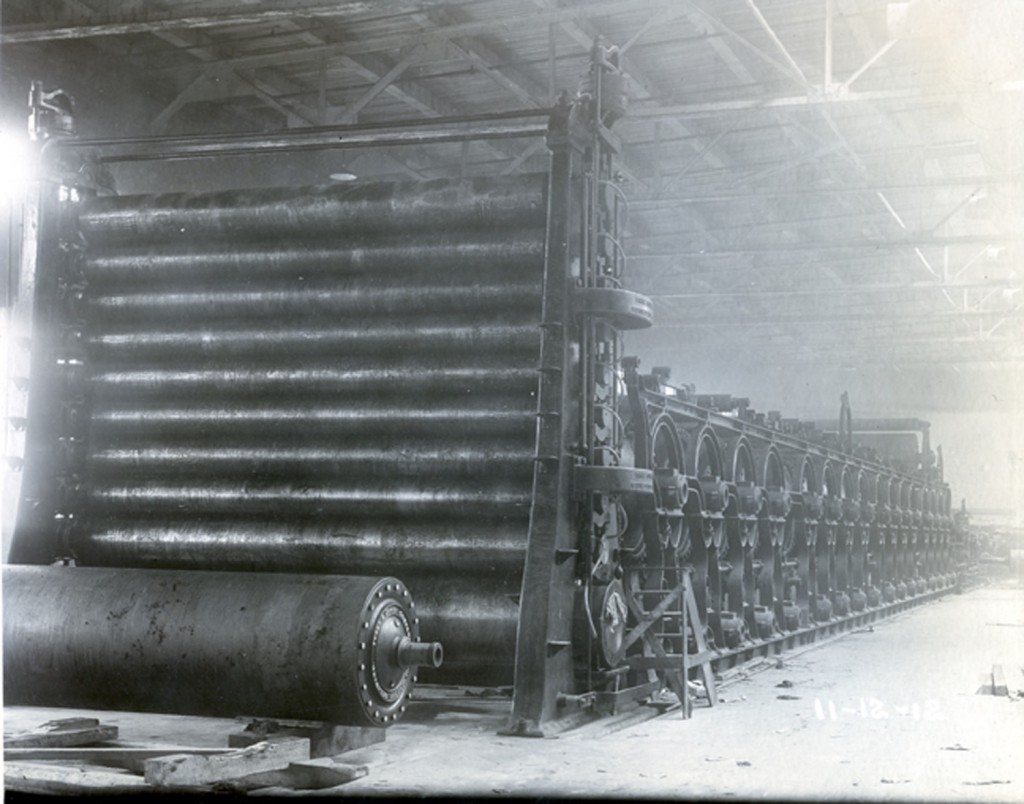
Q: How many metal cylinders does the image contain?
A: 11